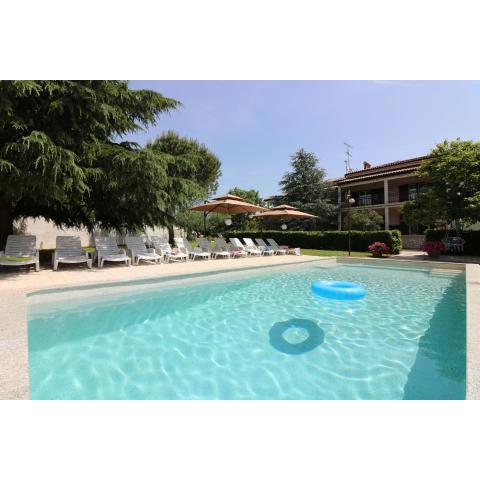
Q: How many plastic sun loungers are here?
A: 12